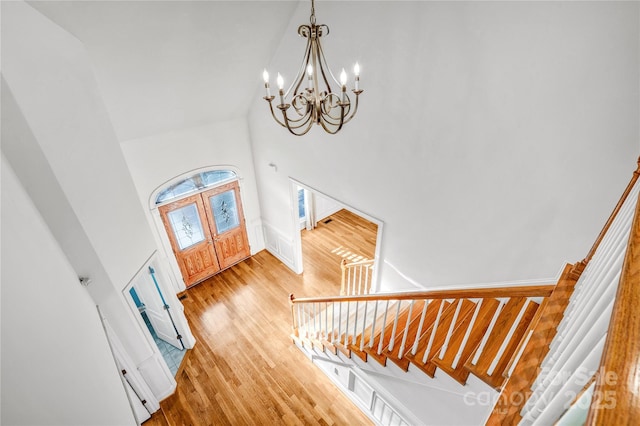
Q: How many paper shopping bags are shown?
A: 0